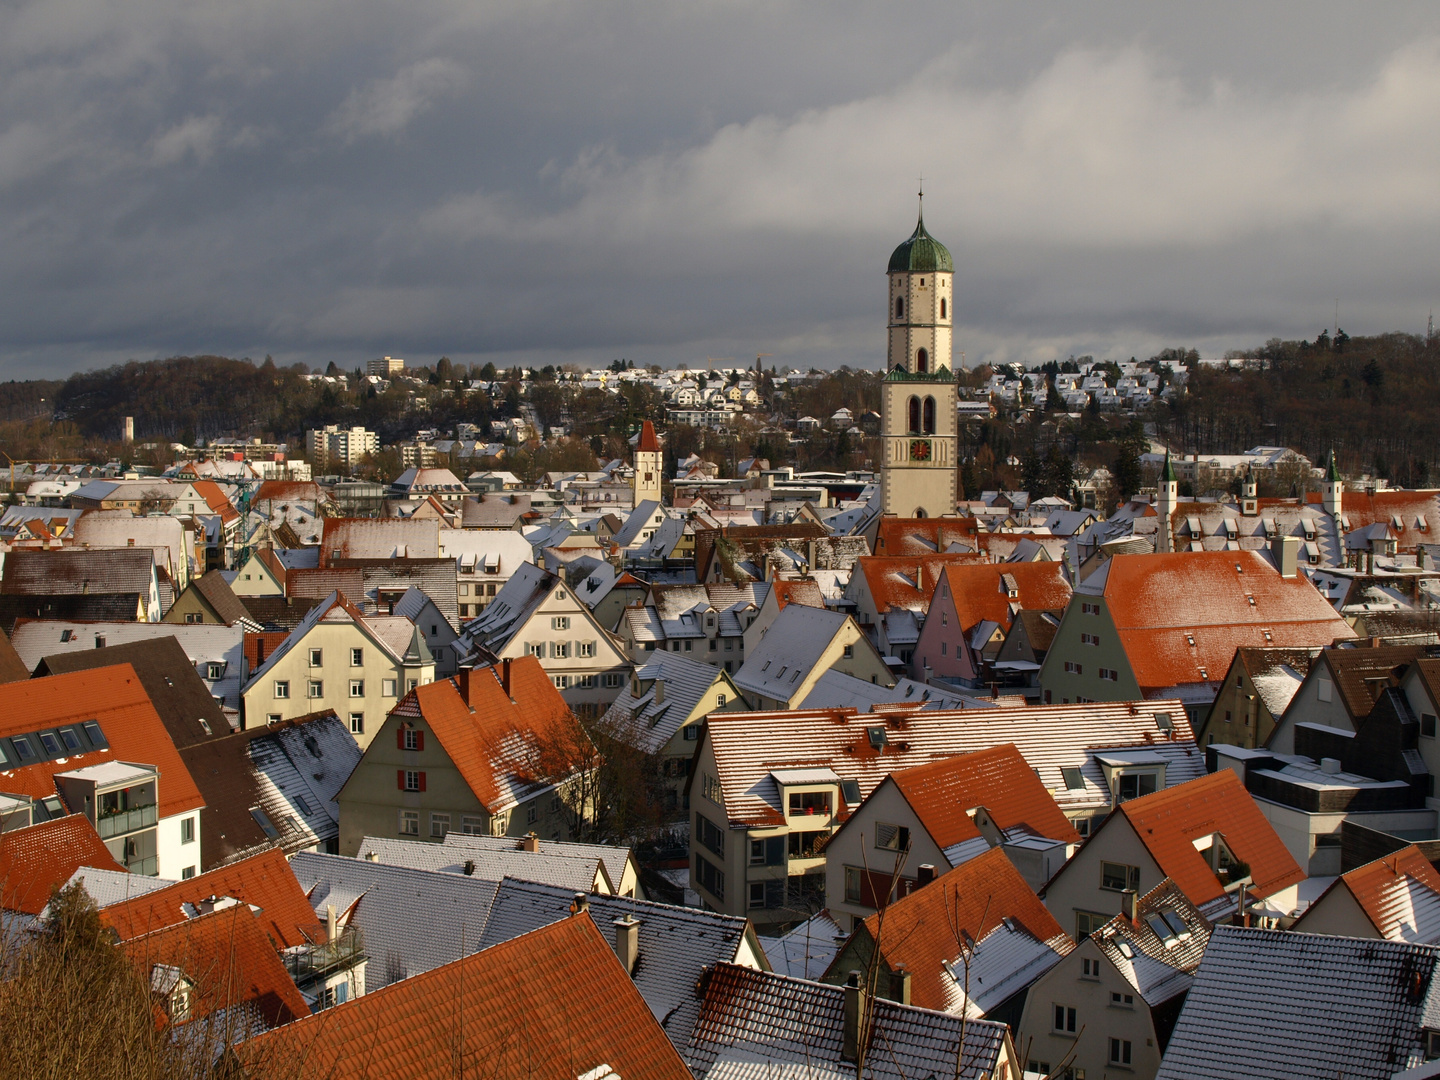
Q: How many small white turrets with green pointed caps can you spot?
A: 3